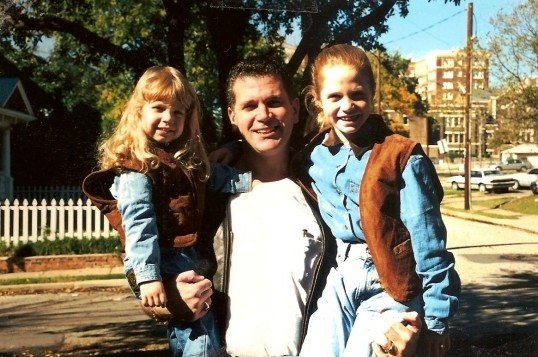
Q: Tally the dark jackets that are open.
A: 1